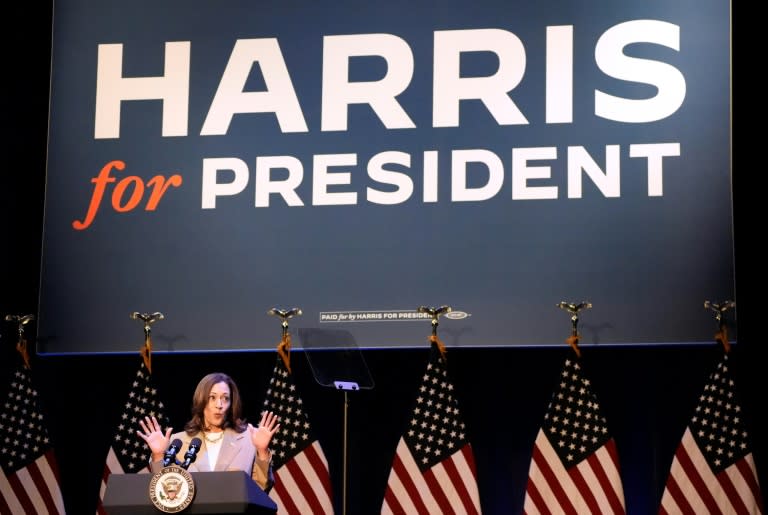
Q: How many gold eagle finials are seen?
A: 6